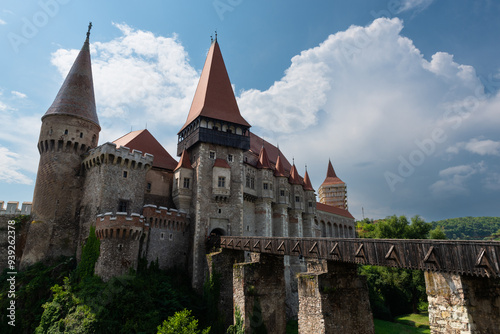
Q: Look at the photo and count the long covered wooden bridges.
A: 1